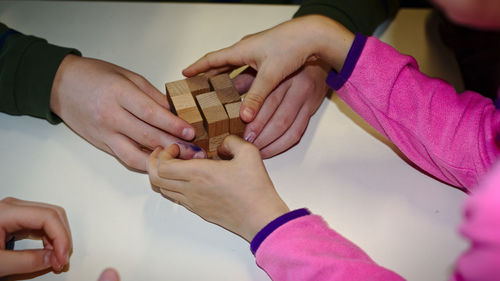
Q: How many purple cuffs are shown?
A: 2